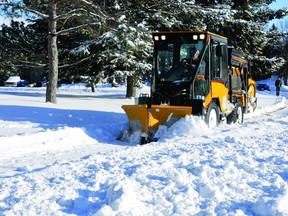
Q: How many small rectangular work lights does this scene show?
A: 4